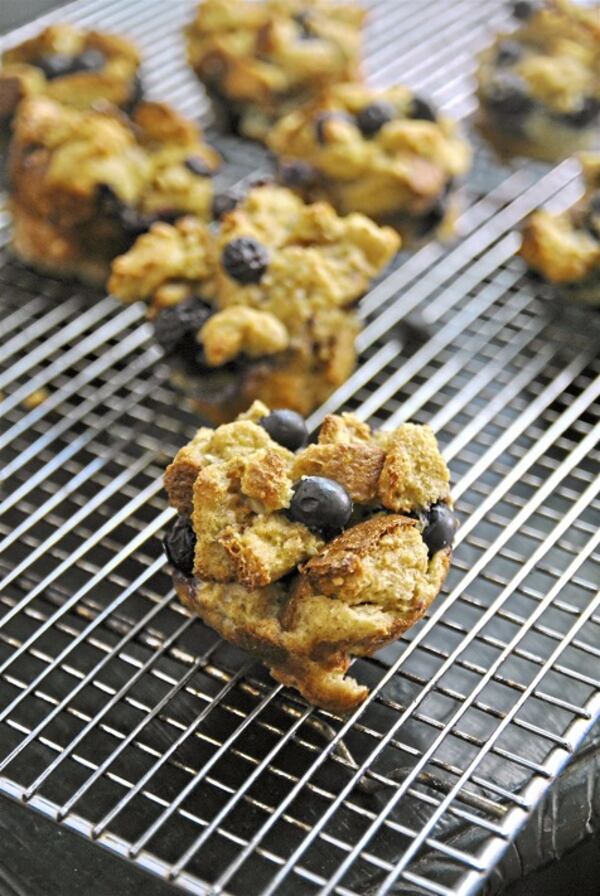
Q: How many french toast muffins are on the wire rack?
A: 8